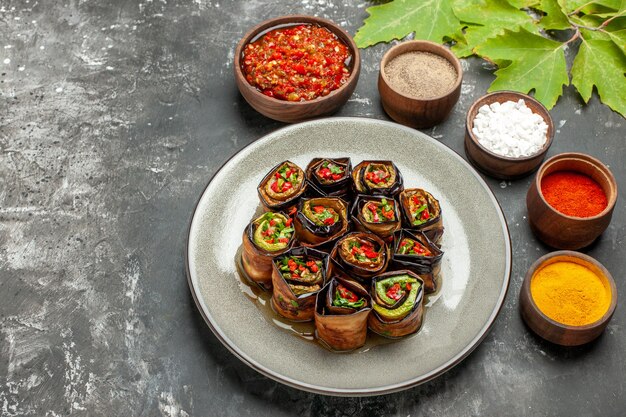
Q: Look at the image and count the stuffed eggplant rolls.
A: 12